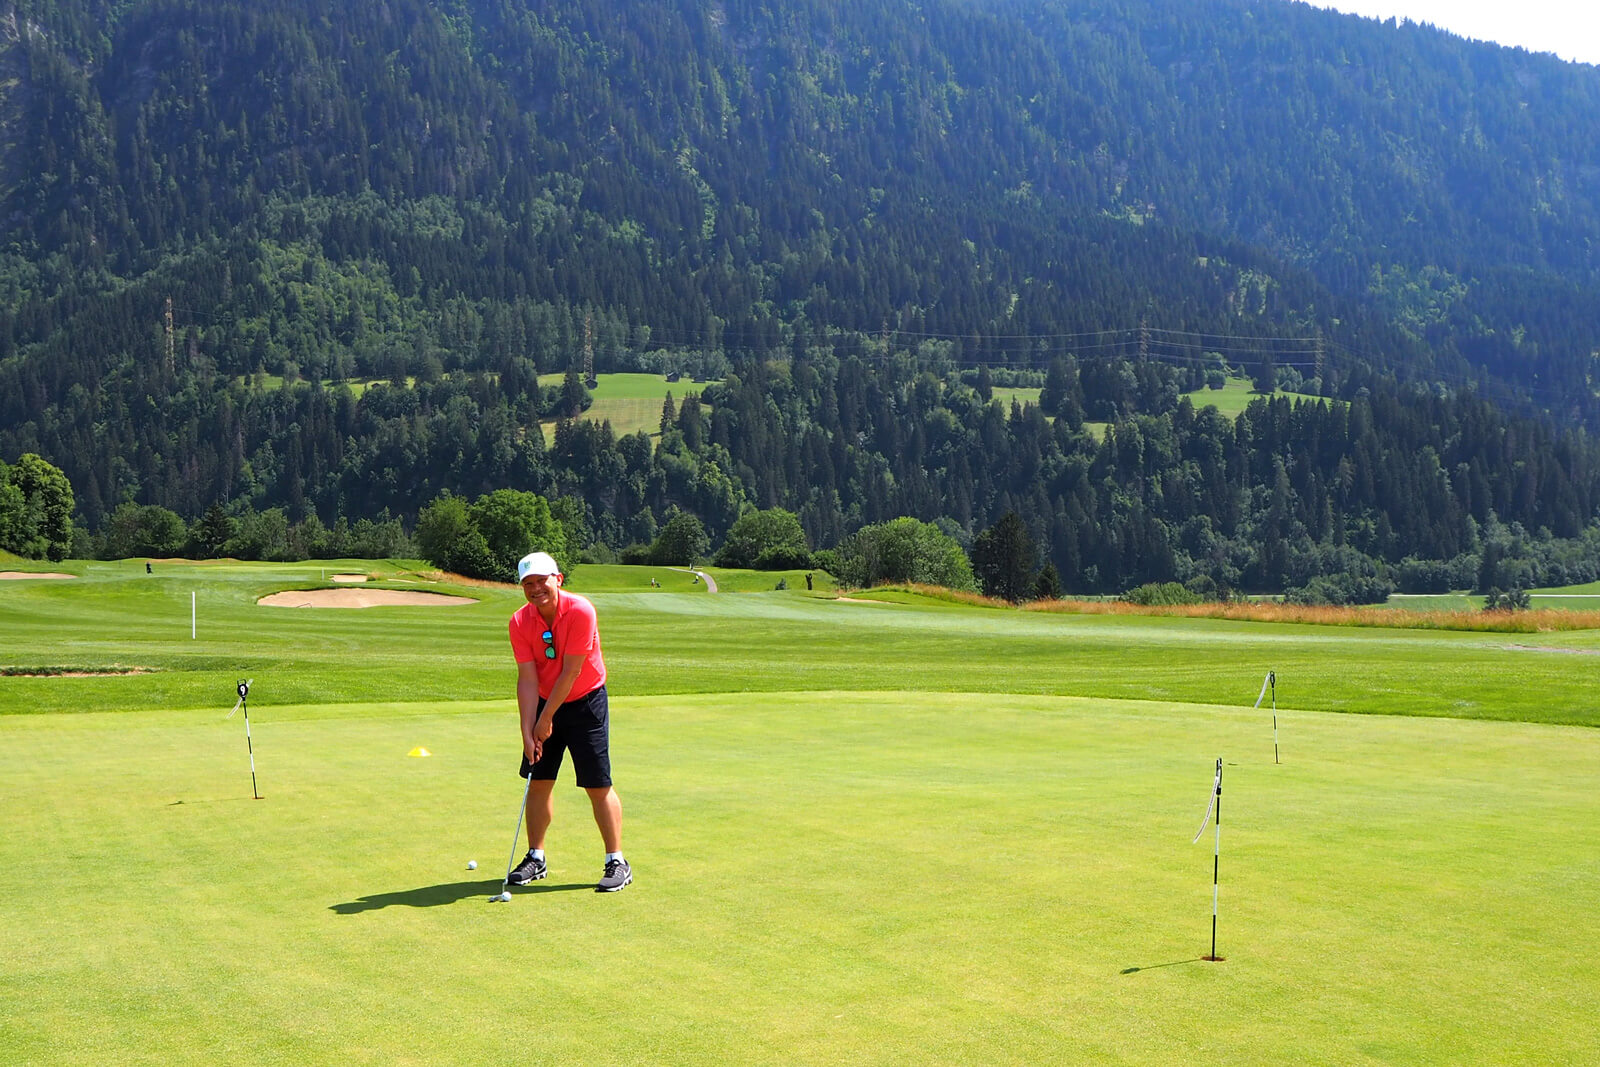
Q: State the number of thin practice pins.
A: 3